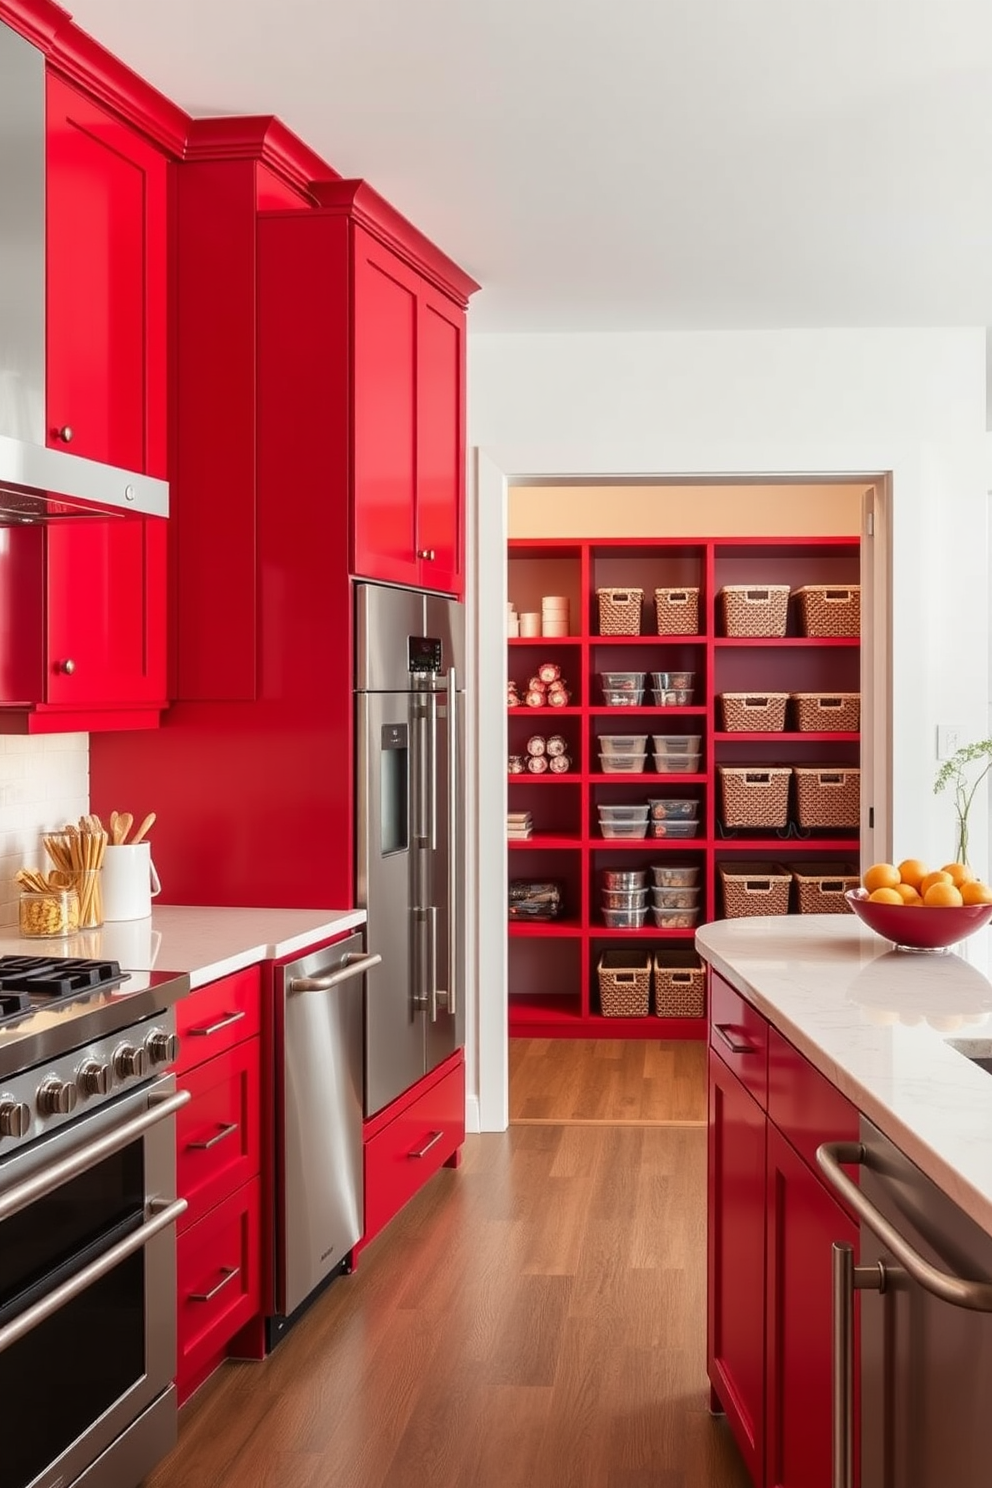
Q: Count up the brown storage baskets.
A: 12